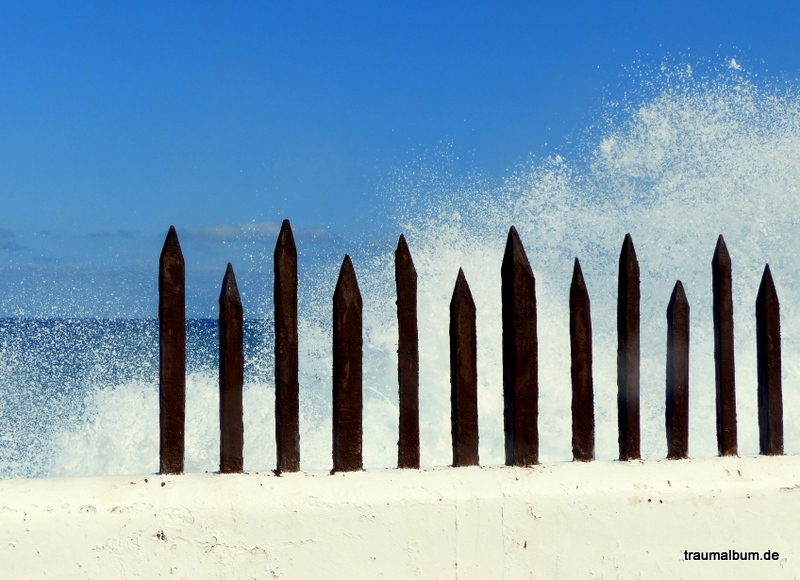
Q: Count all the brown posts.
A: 12